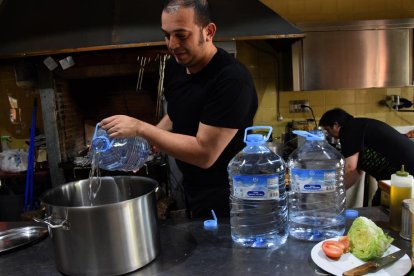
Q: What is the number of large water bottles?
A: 3